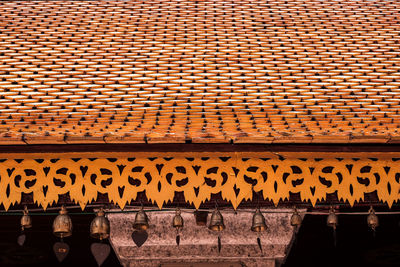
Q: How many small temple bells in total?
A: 10